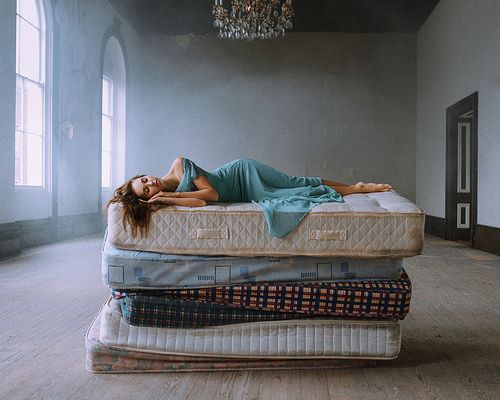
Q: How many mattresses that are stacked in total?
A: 6